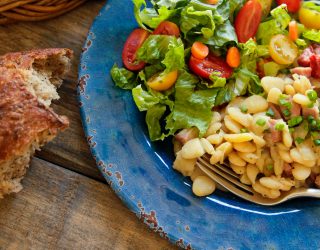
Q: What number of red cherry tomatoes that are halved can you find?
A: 4